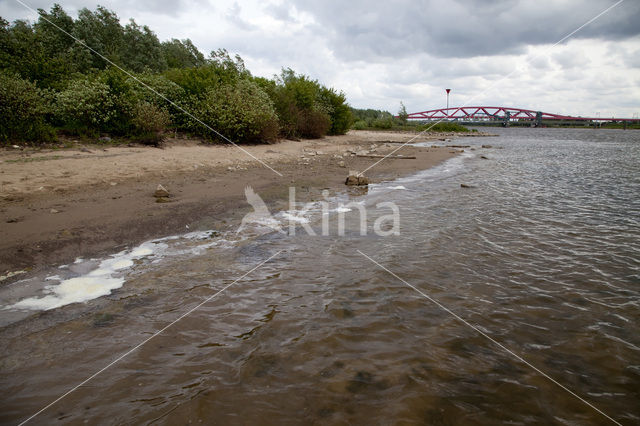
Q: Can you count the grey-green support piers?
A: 2